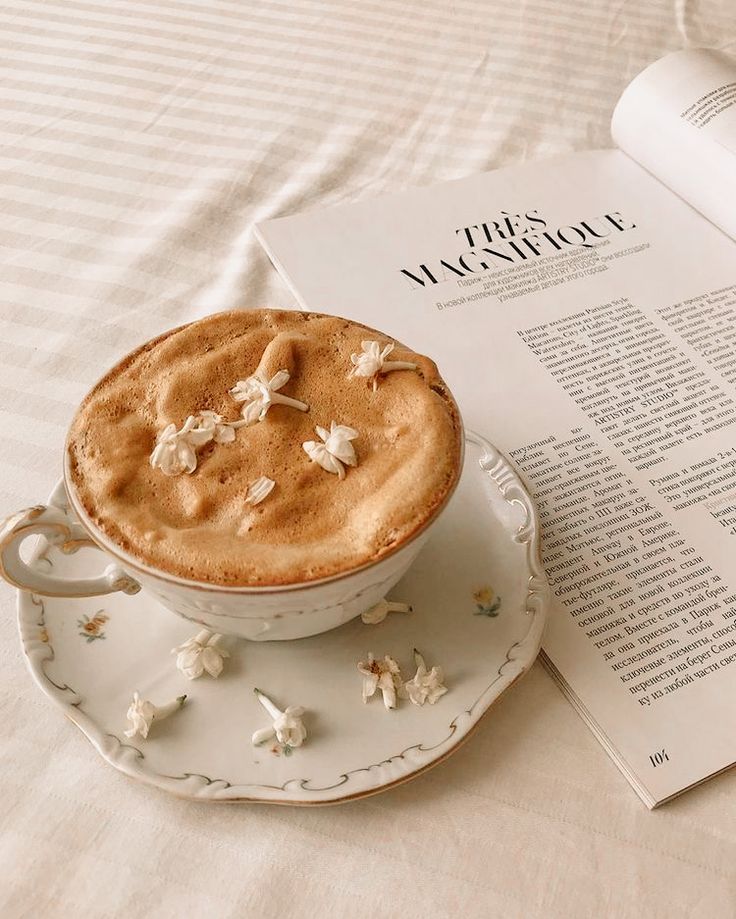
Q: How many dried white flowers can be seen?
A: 11